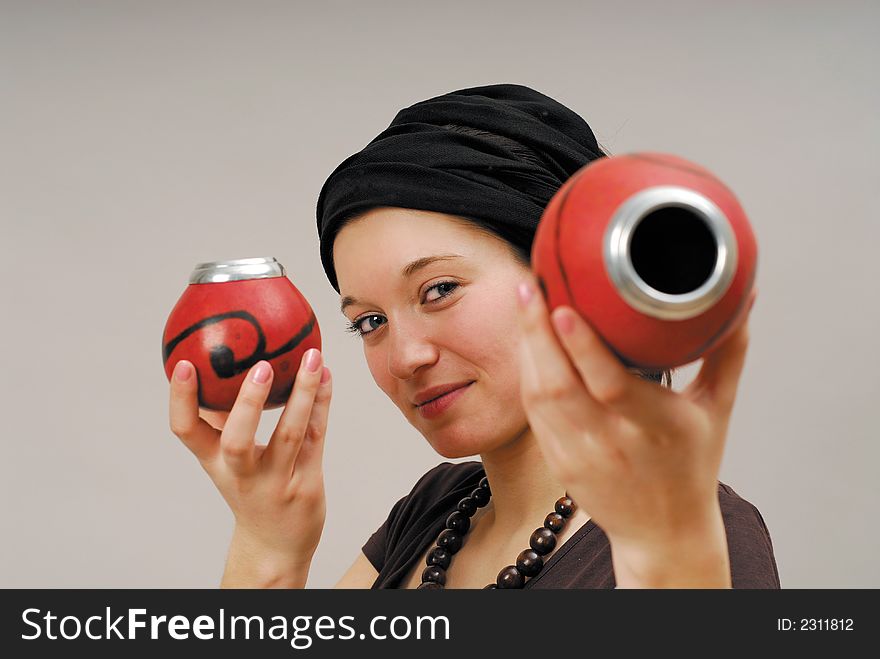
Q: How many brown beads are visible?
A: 14